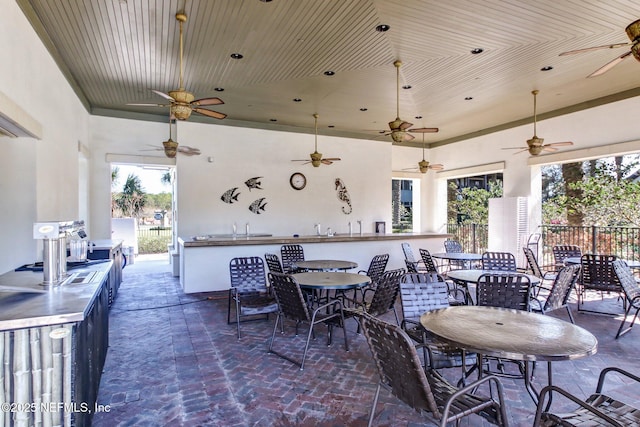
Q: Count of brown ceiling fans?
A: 7